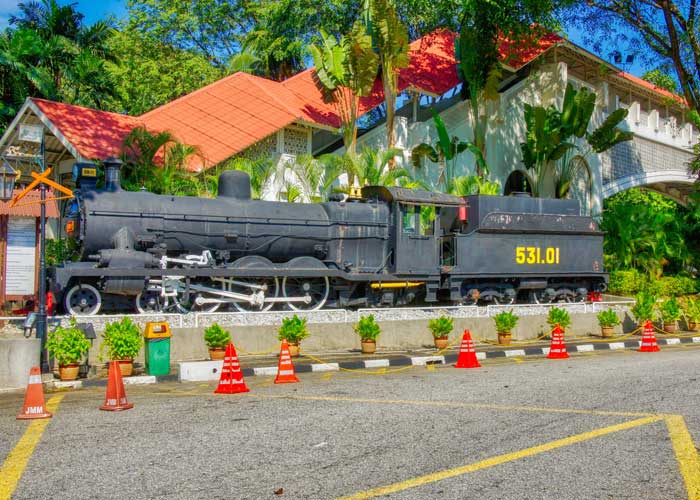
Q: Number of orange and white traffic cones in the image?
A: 7